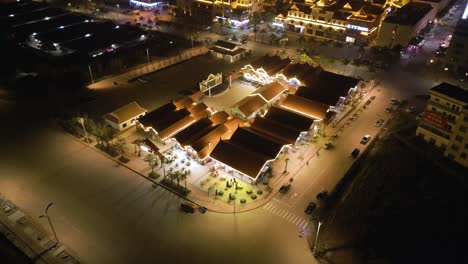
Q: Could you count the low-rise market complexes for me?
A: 1